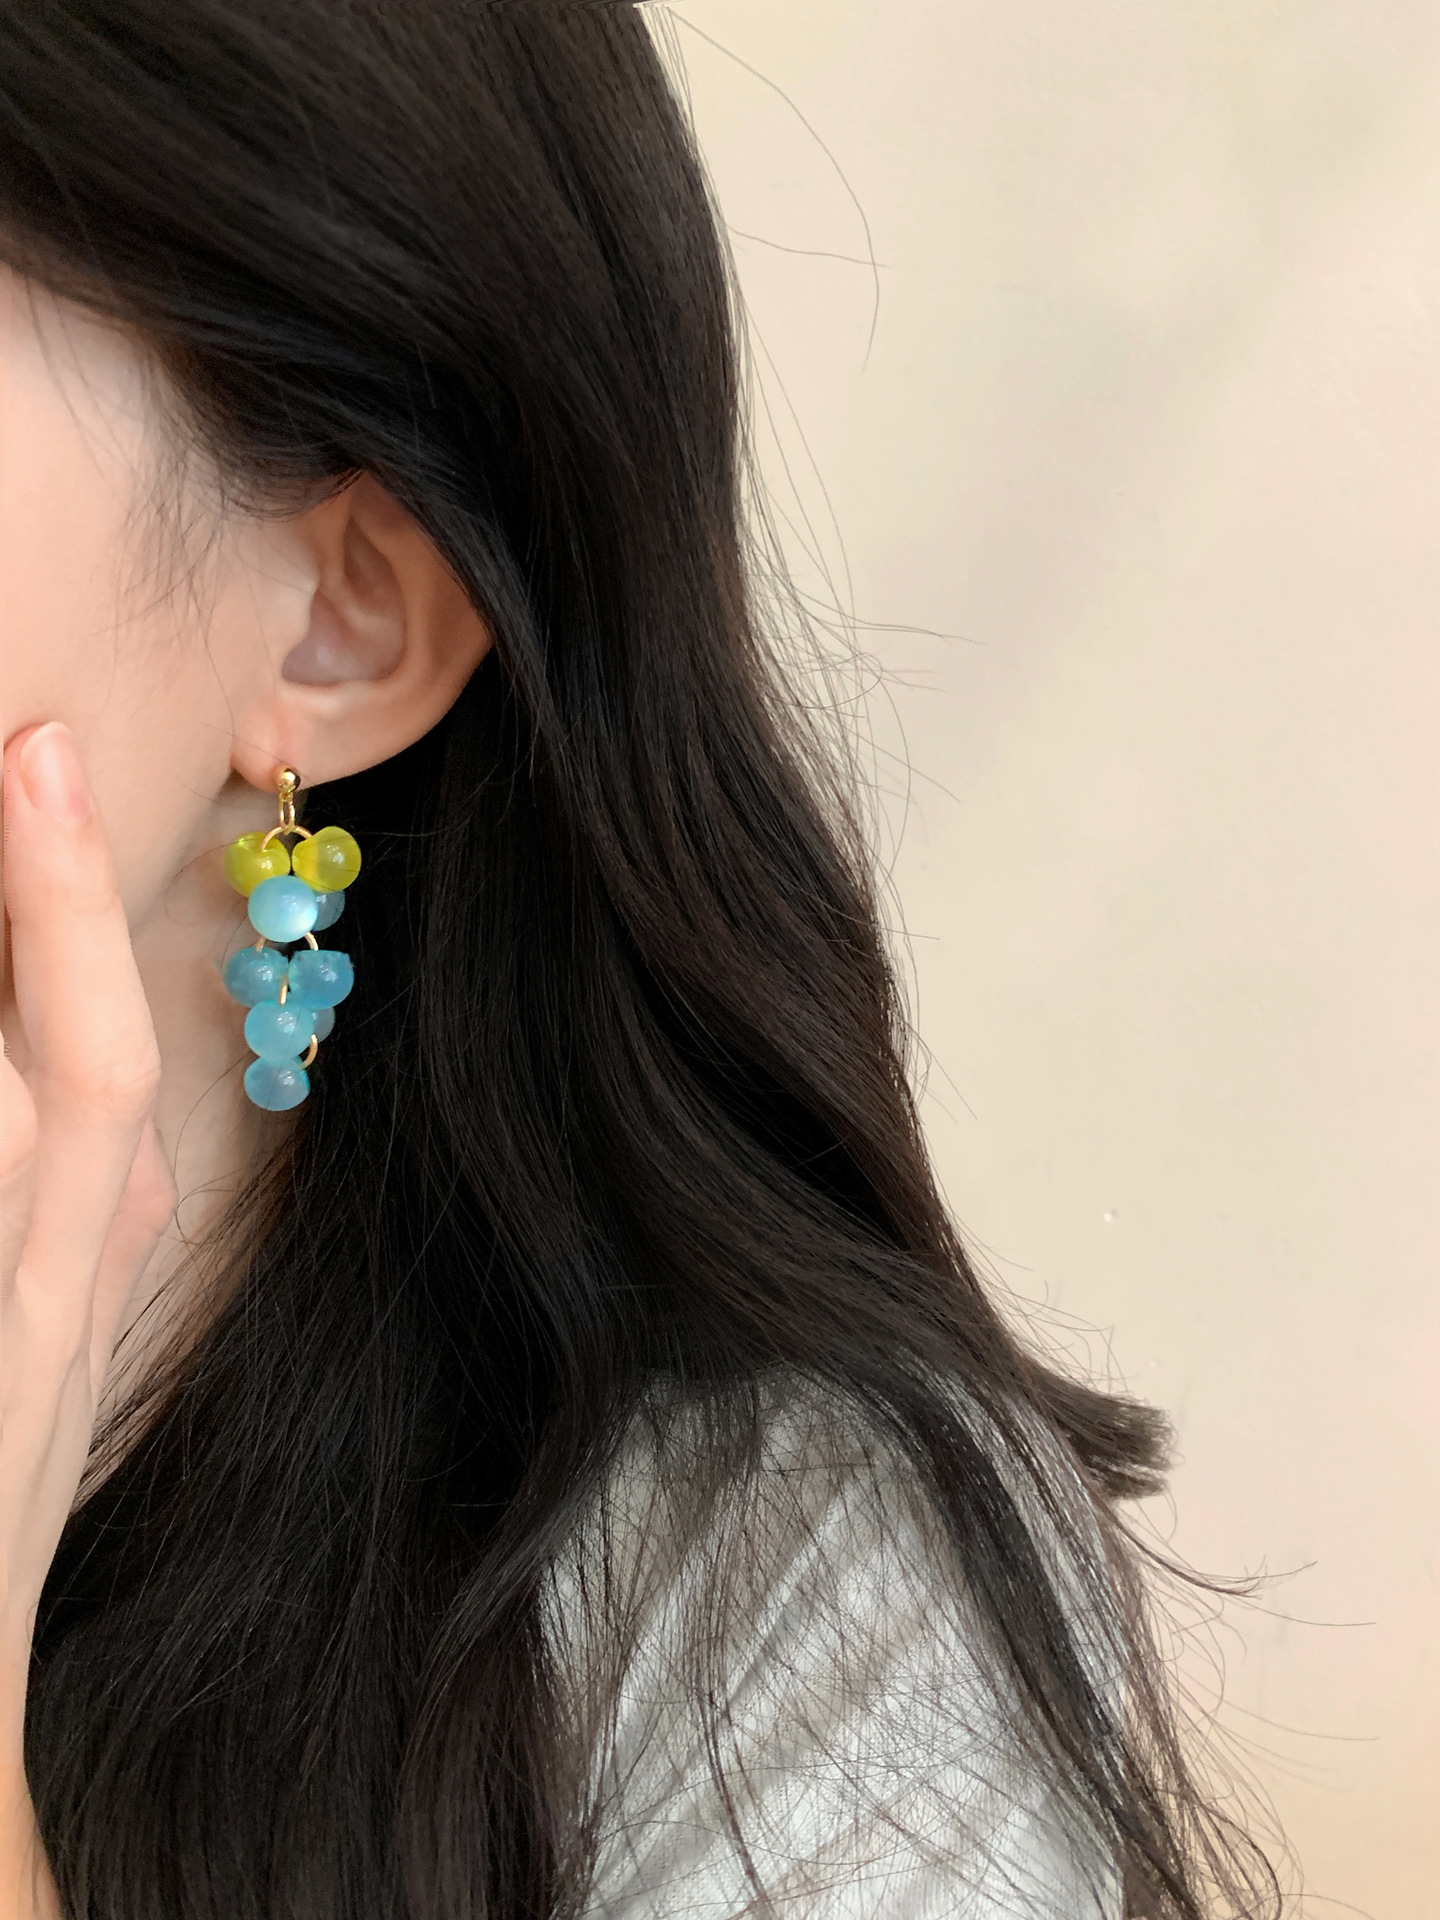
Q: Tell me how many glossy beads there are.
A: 9